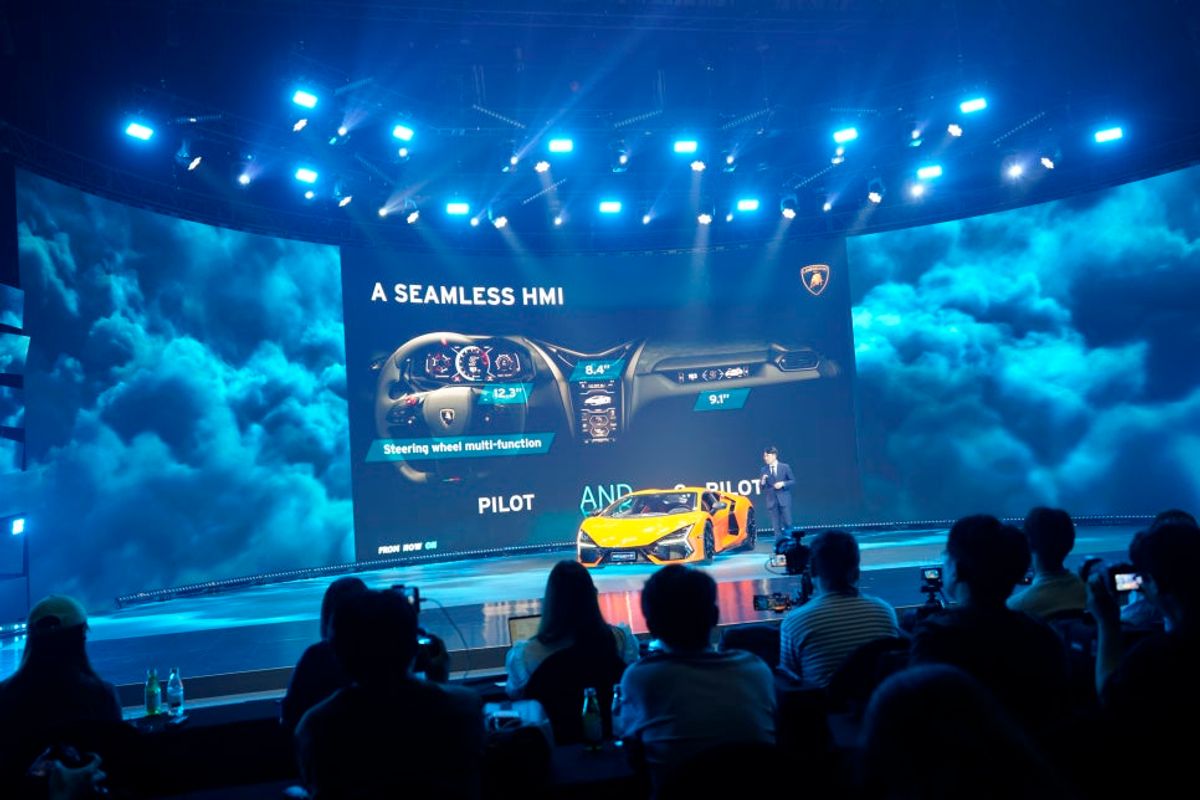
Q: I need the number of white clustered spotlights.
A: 12